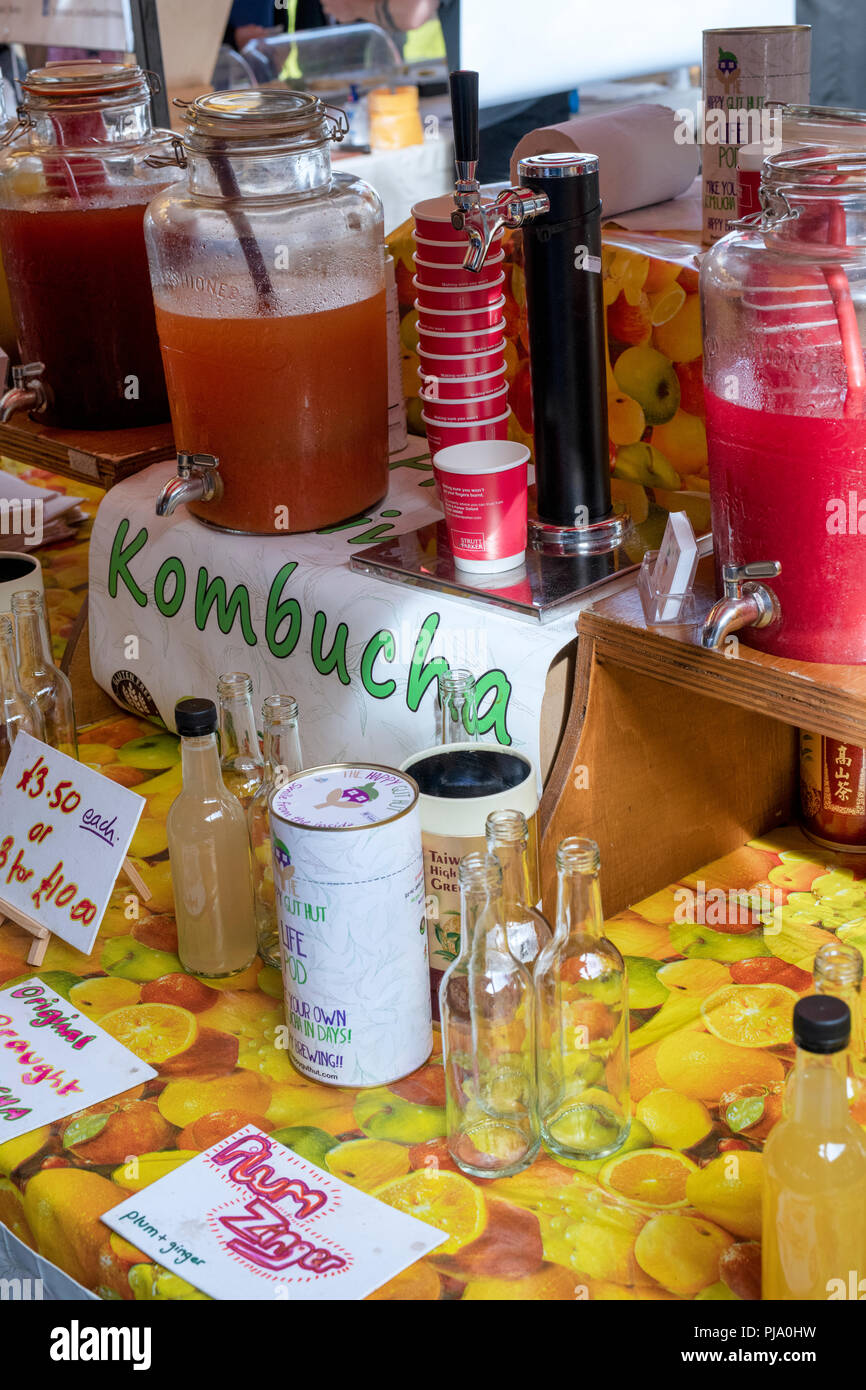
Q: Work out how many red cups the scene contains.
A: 11